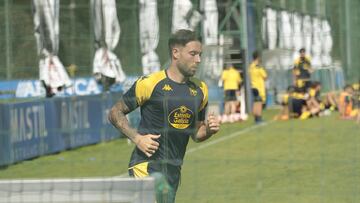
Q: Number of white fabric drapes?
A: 11